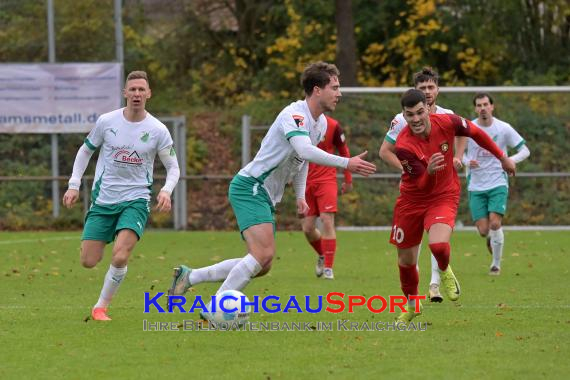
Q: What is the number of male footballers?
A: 6